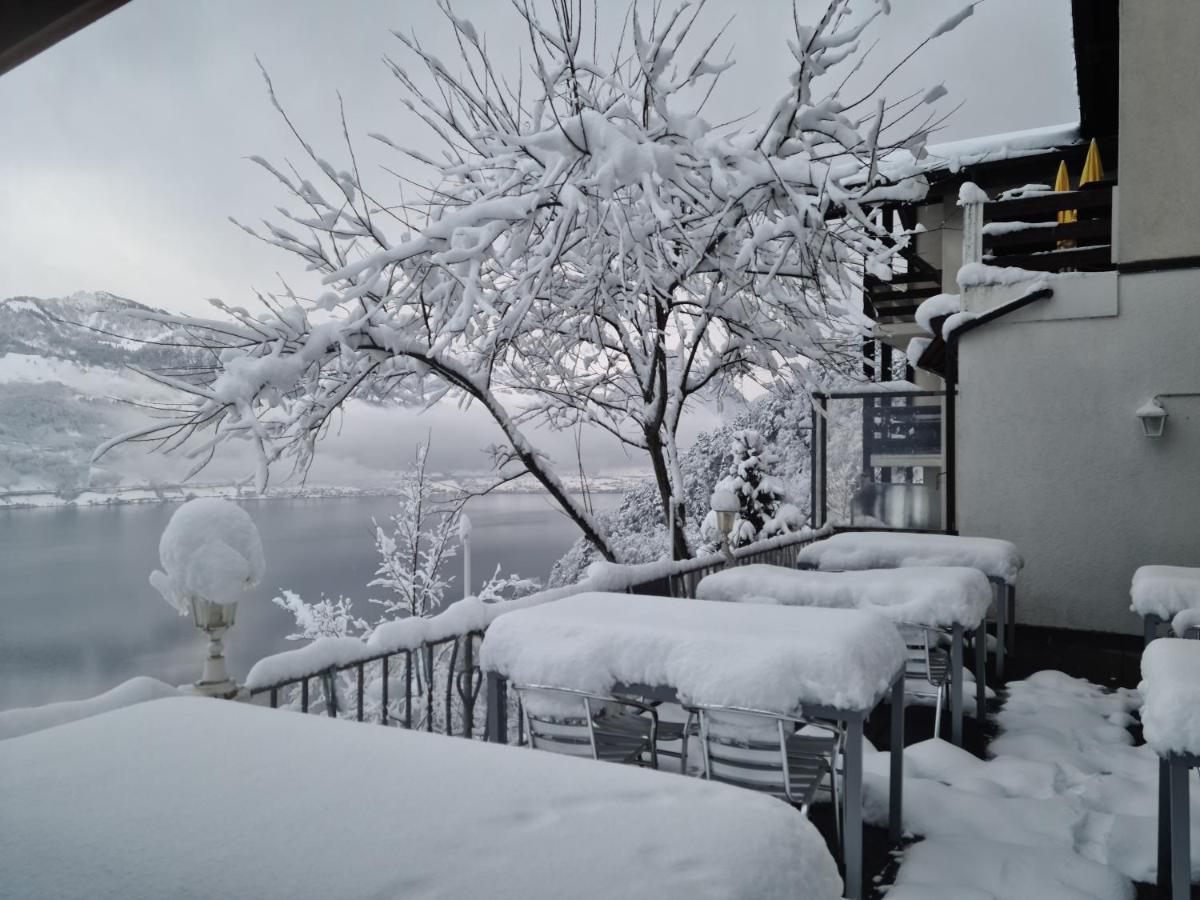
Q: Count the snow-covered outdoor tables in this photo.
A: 6